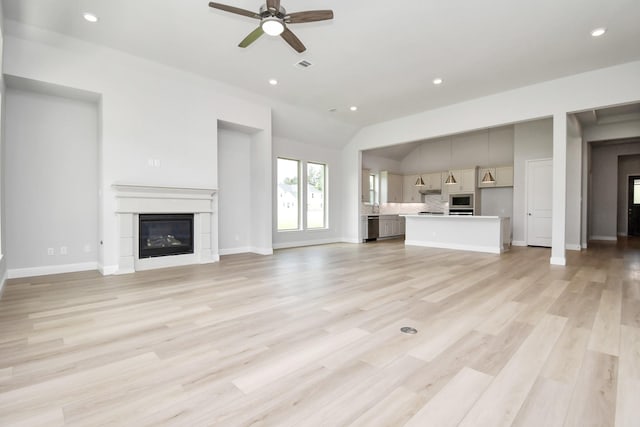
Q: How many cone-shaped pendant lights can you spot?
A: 3